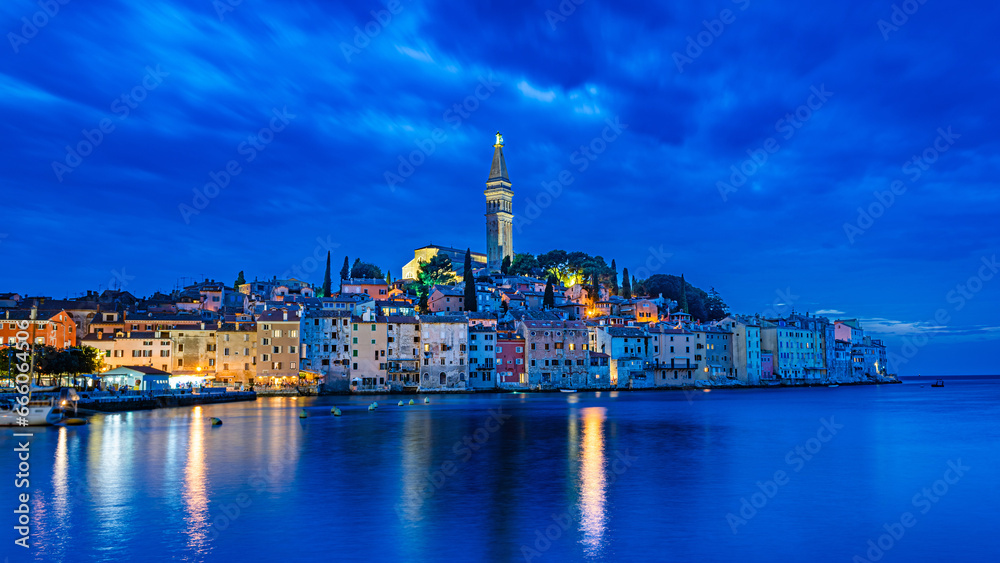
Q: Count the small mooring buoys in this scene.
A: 9